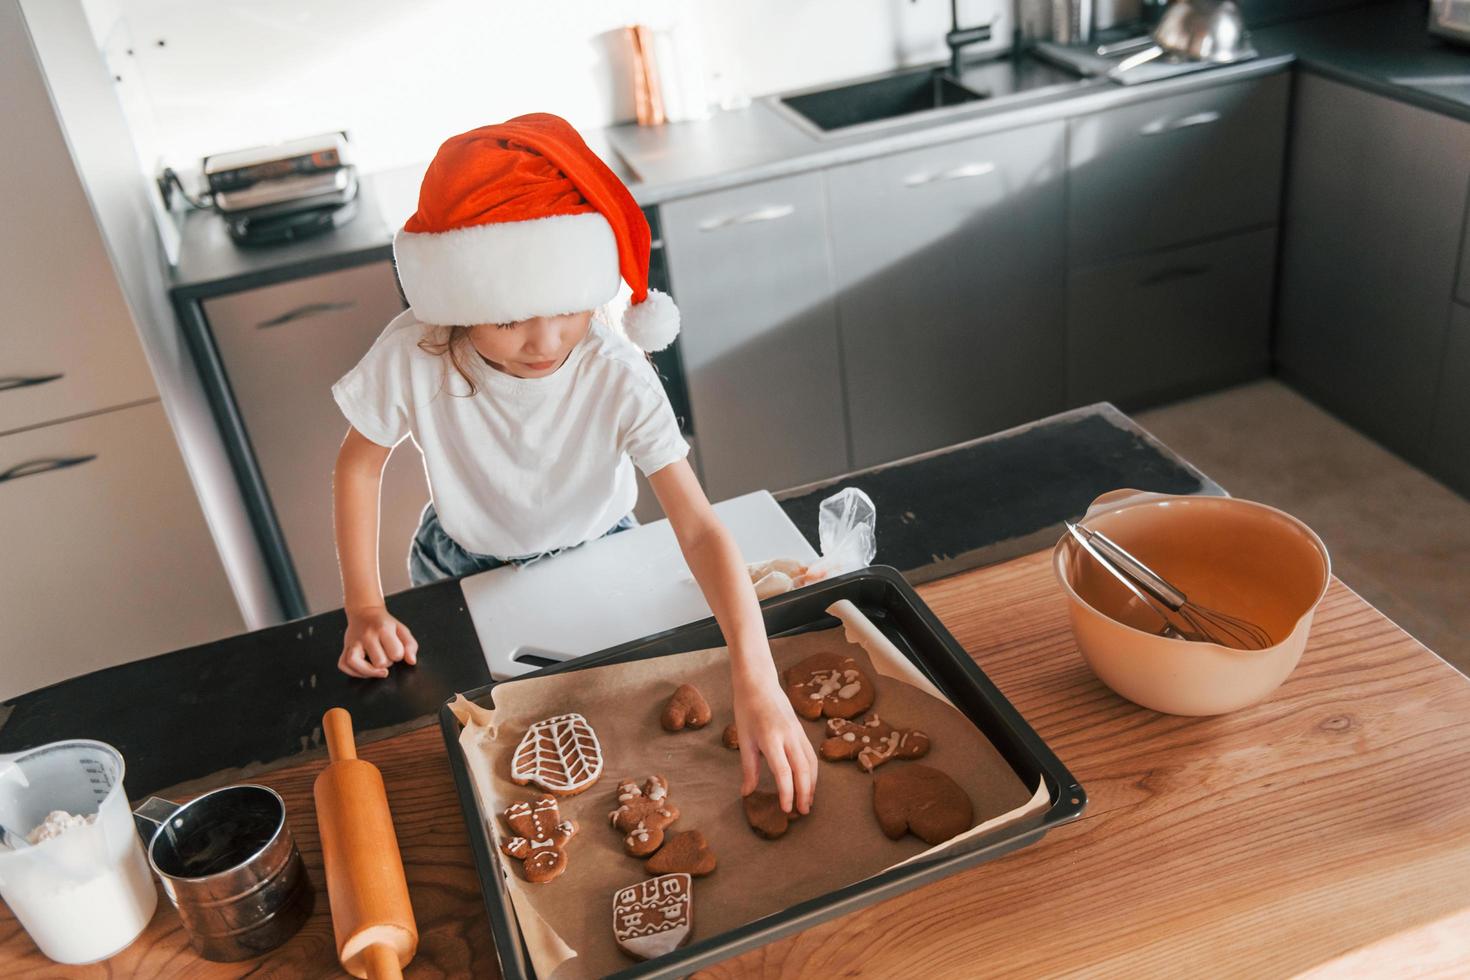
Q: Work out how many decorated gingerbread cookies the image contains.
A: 6